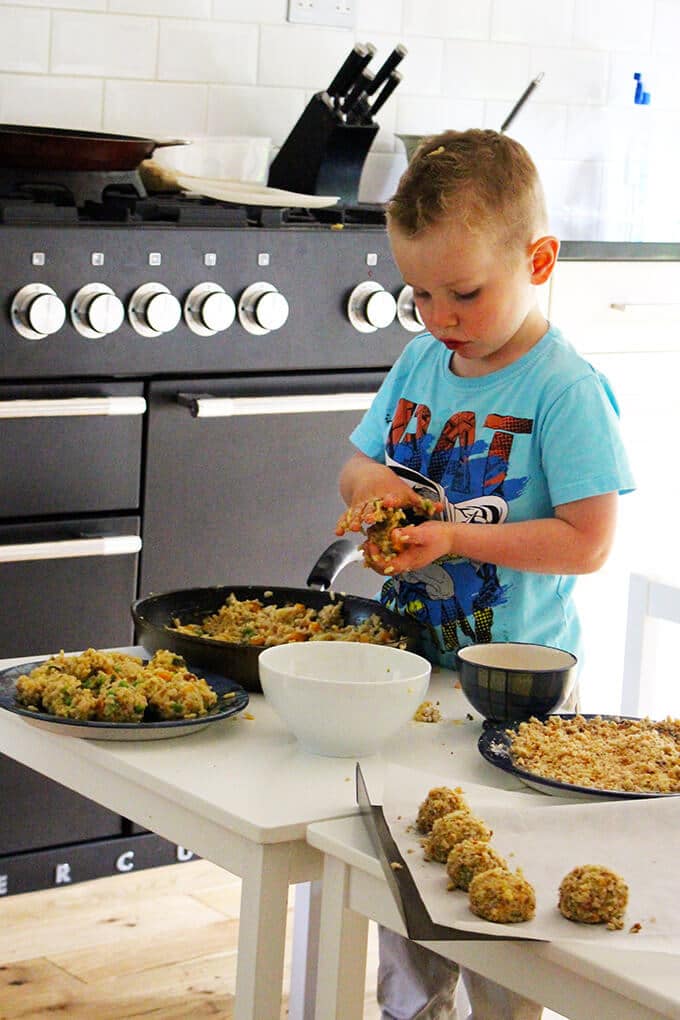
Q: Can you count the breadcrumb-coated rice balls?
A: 5